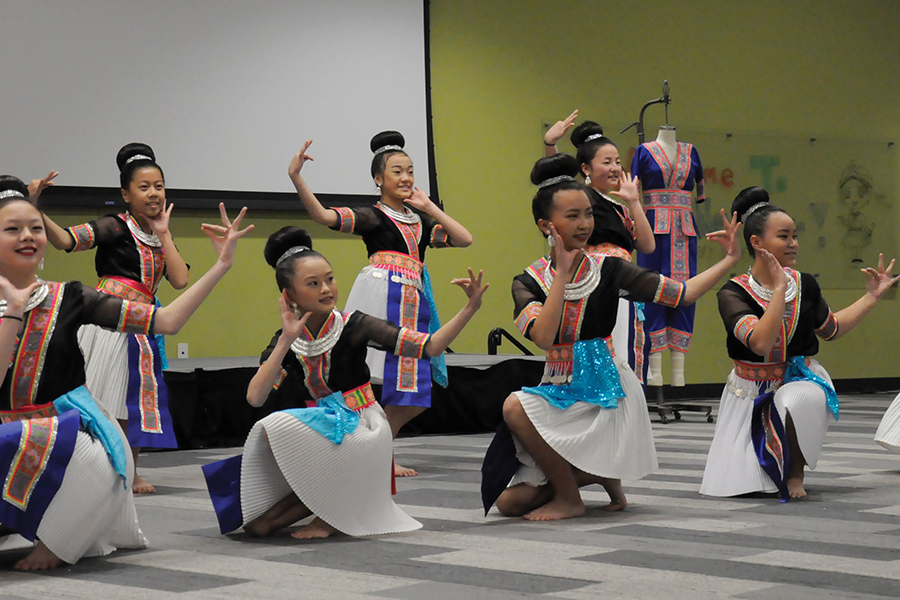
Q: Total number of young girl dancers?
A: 7